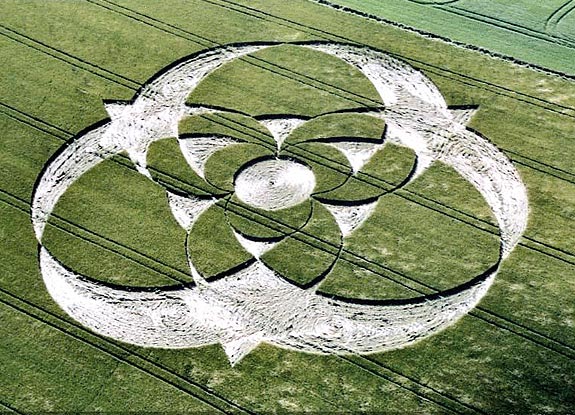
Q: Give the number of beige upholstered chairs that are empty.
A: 0